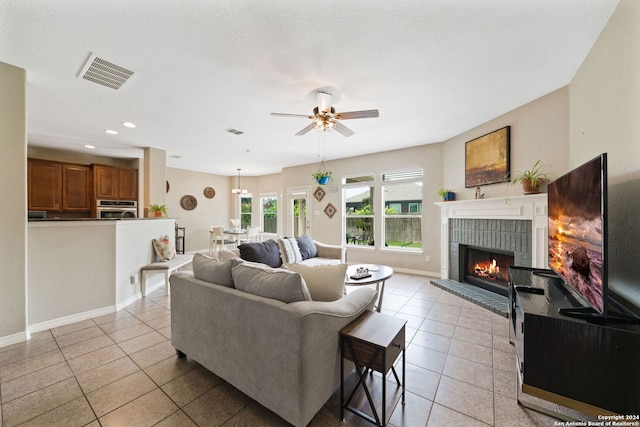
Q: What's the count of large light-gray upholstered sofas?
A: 2